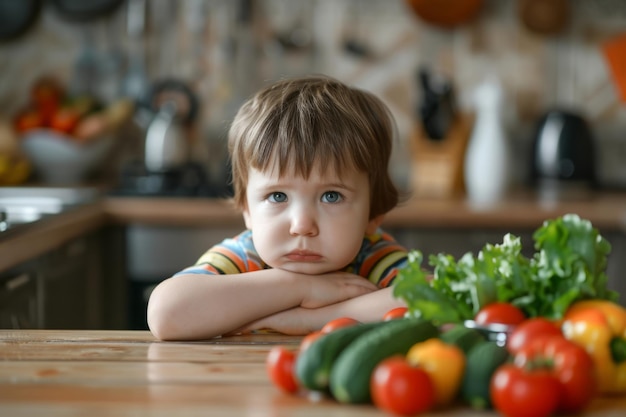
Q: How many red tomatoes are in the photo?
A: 9